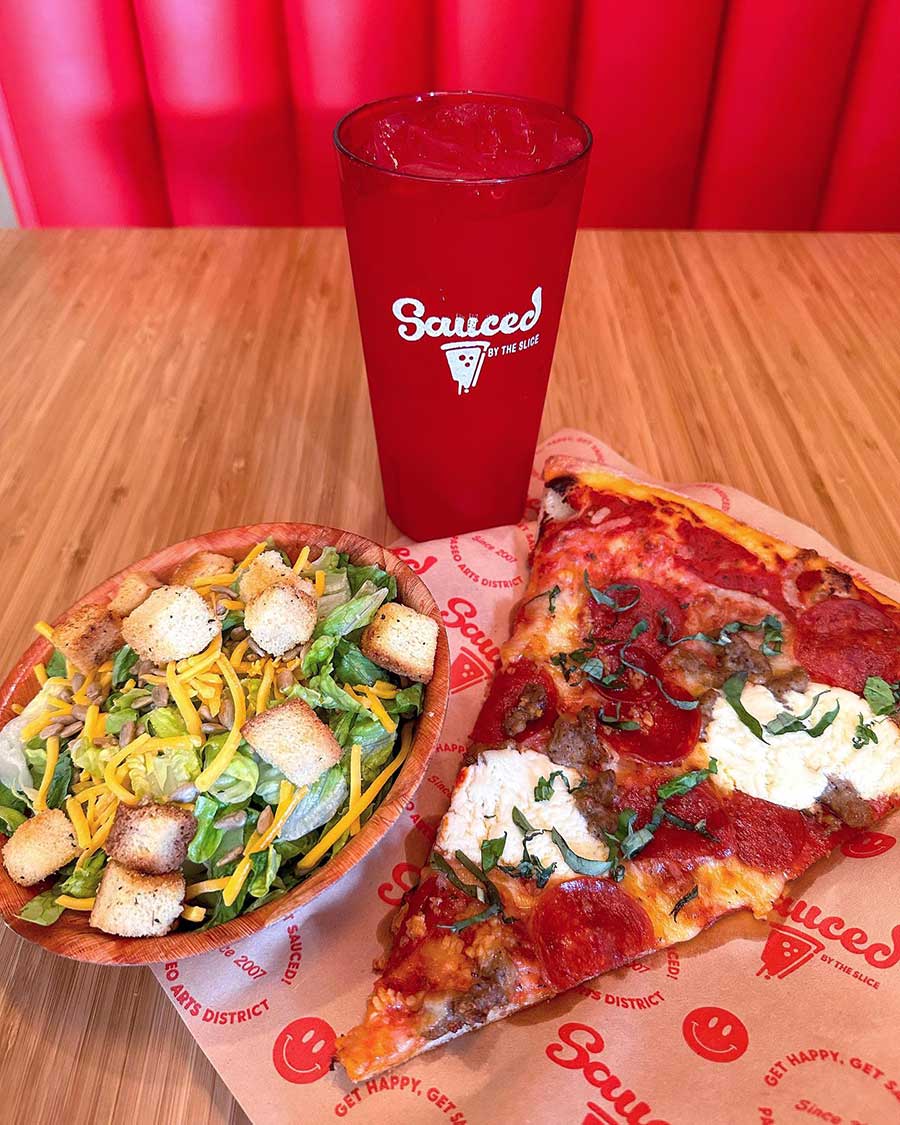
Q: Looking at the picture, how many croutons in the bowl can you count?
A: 11